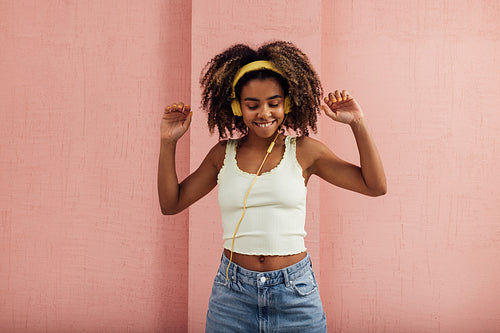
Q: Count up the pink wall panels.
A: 3